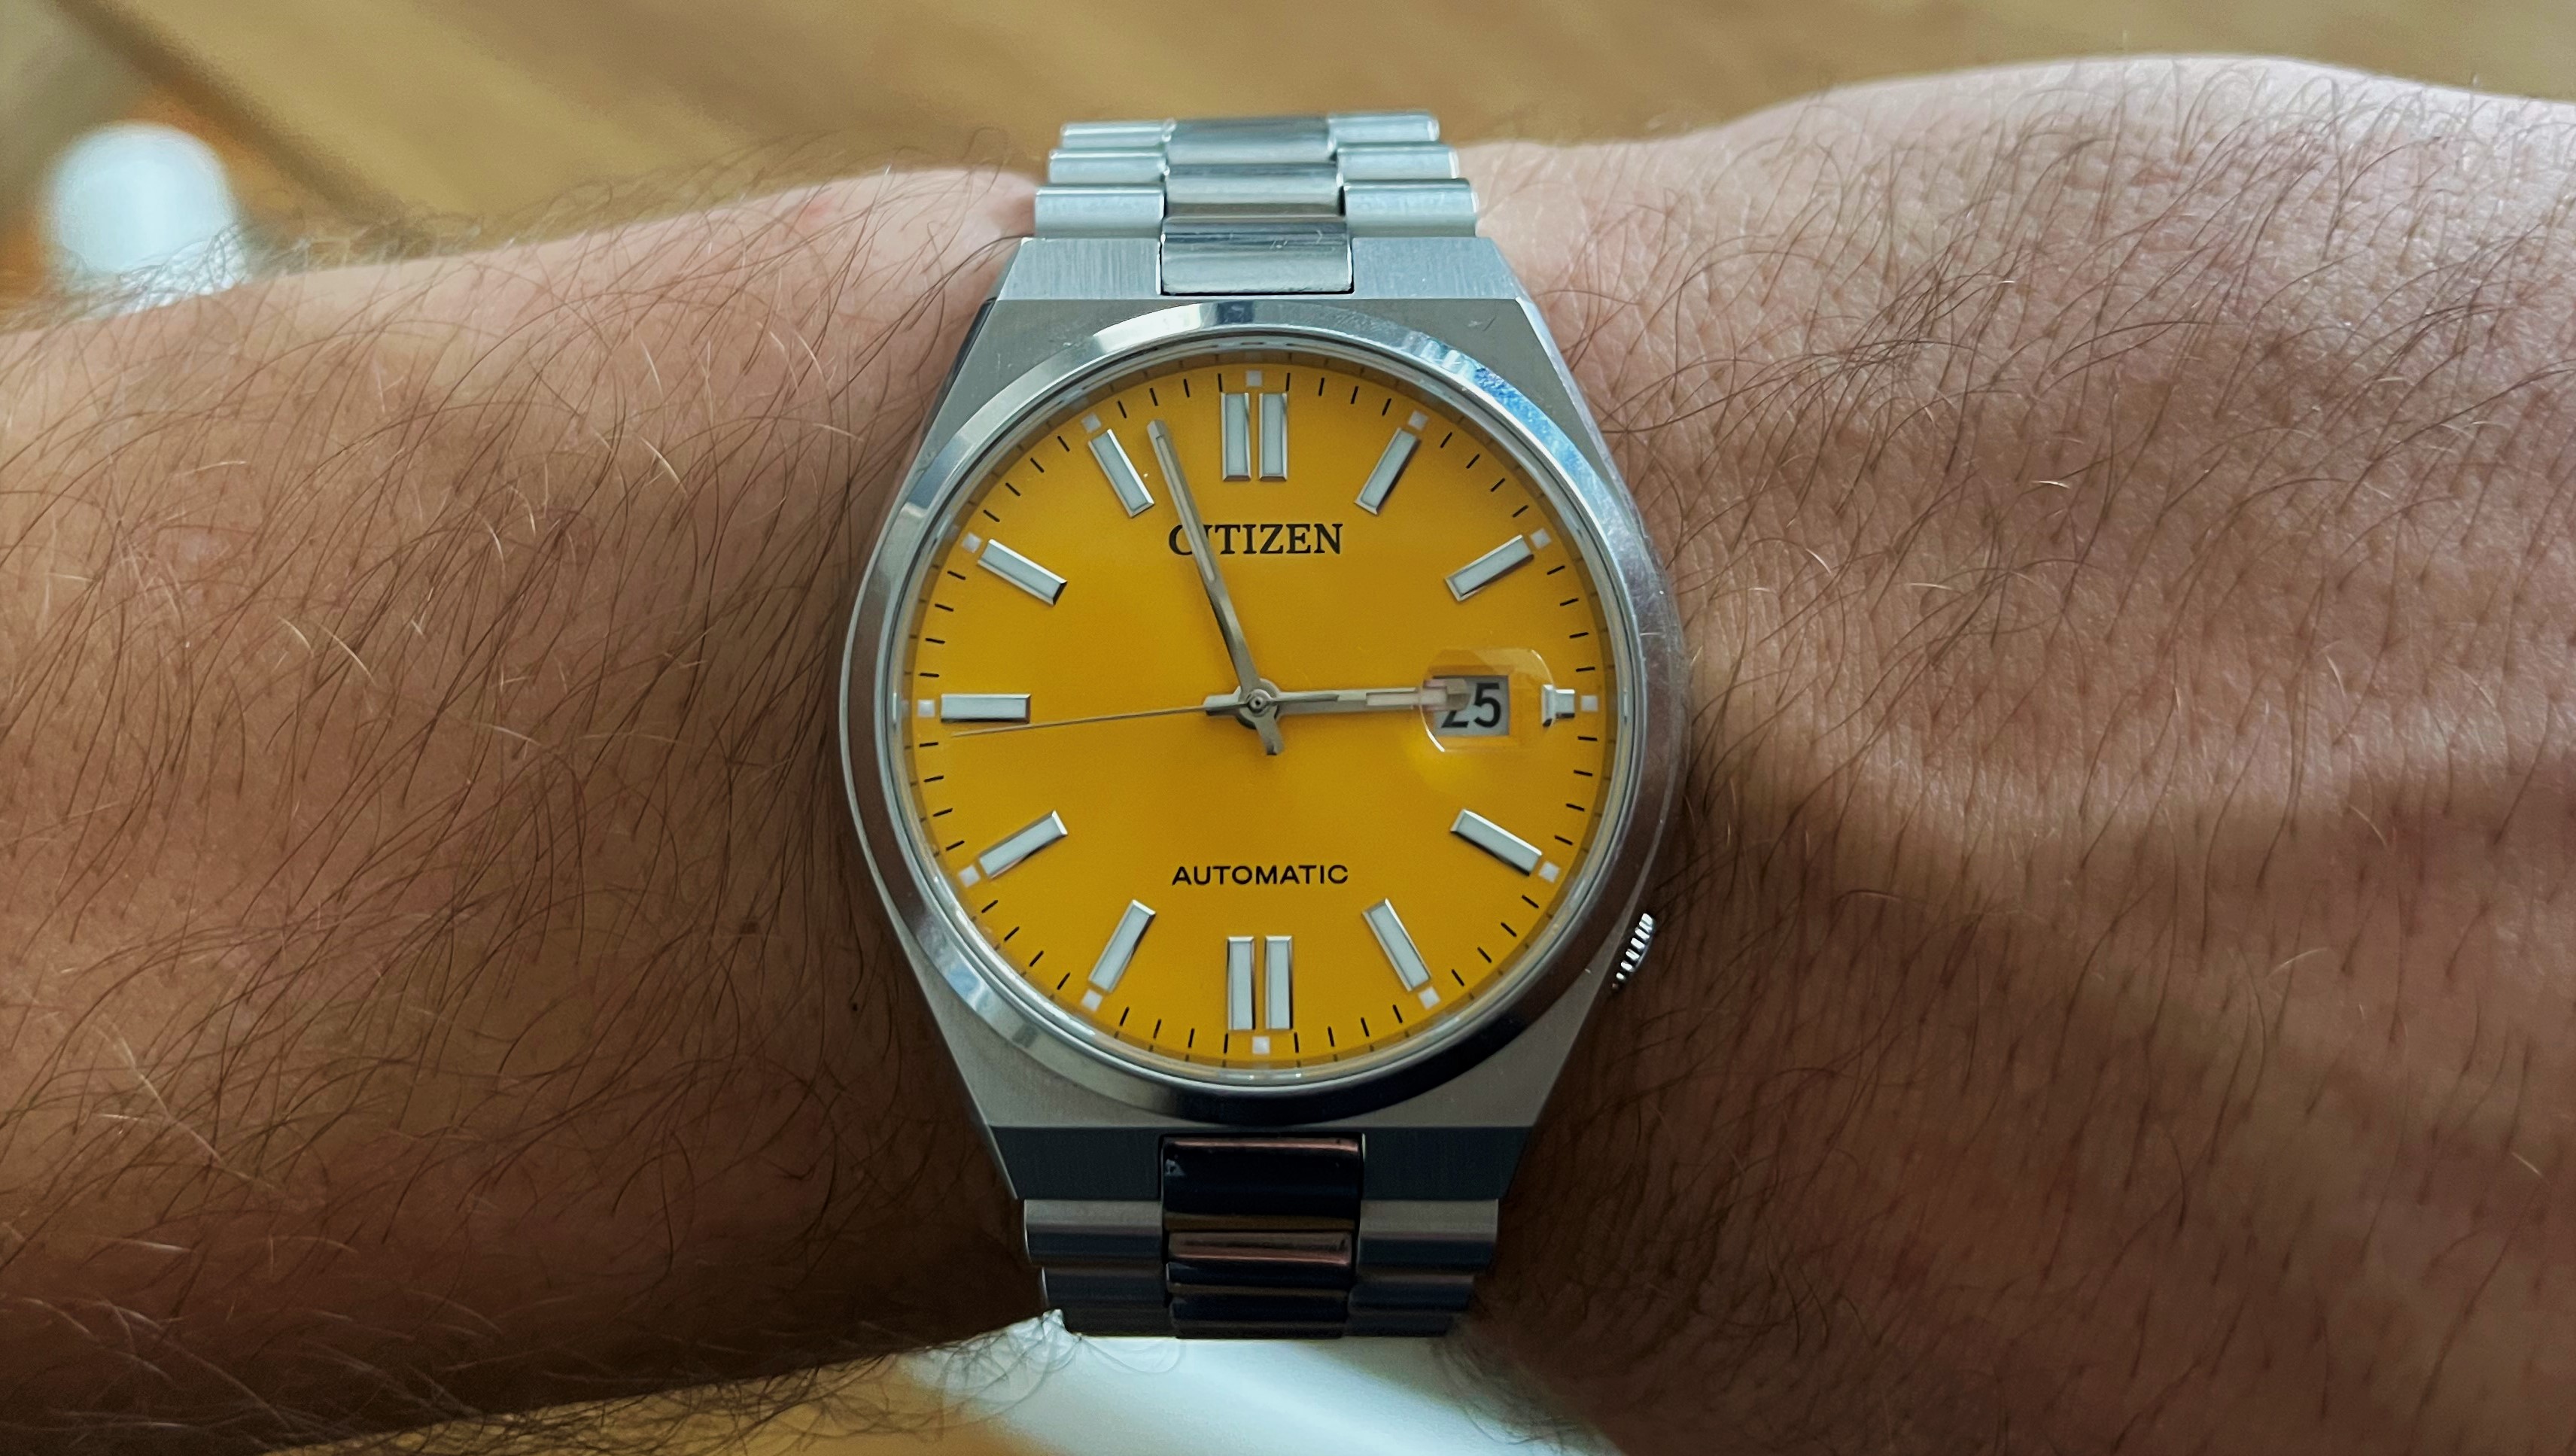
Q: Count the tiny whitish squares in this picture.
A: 12